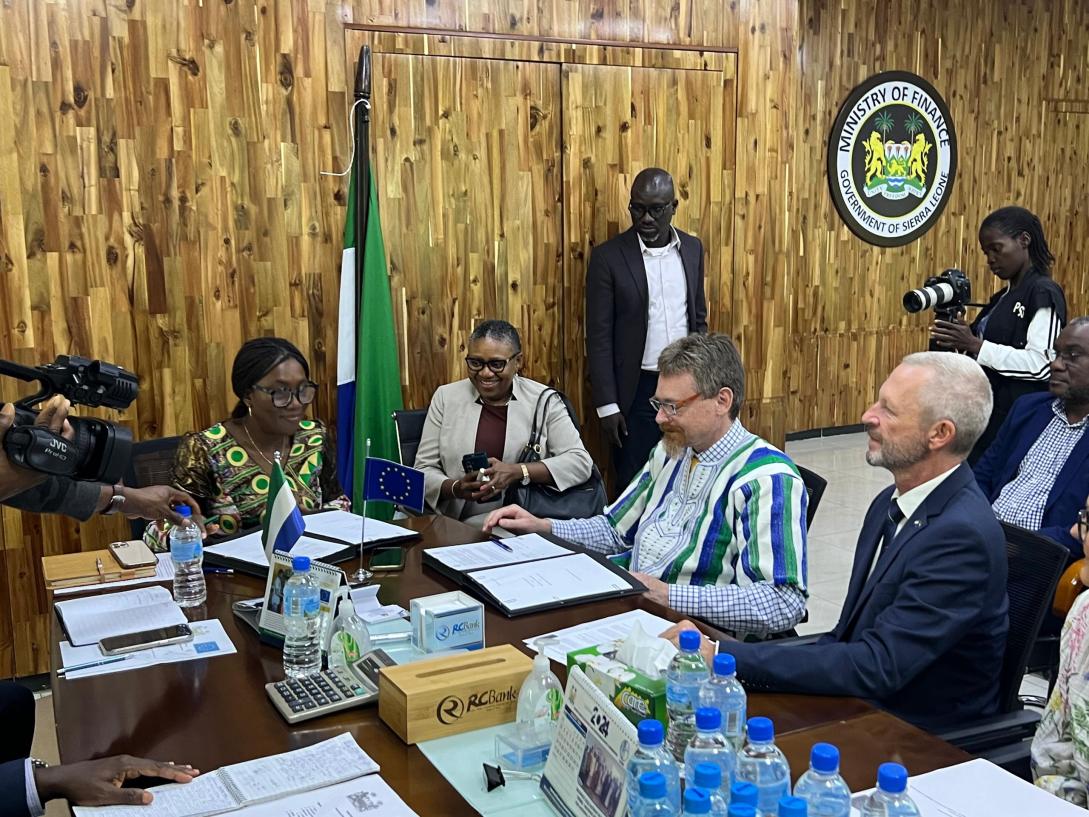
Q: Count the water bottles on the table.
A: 15